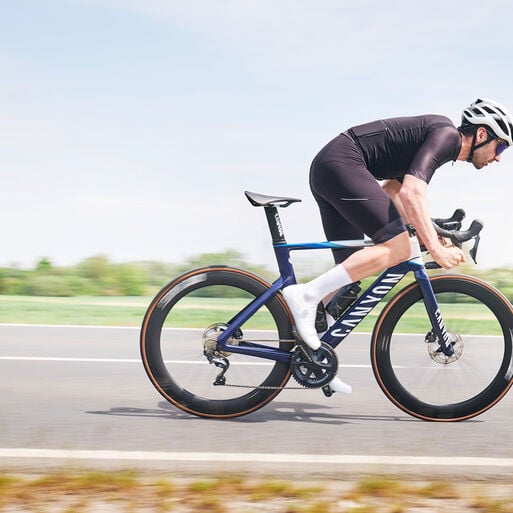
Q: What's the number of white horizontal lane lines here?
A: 3